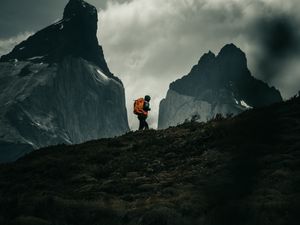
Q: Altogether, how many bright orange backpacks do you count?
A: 1